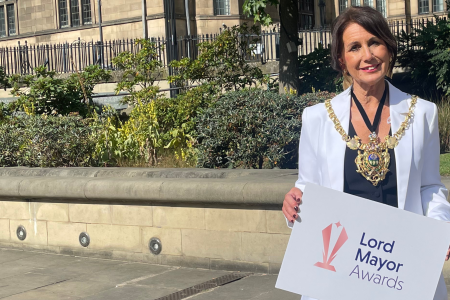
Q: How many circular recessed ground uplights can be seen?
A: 3